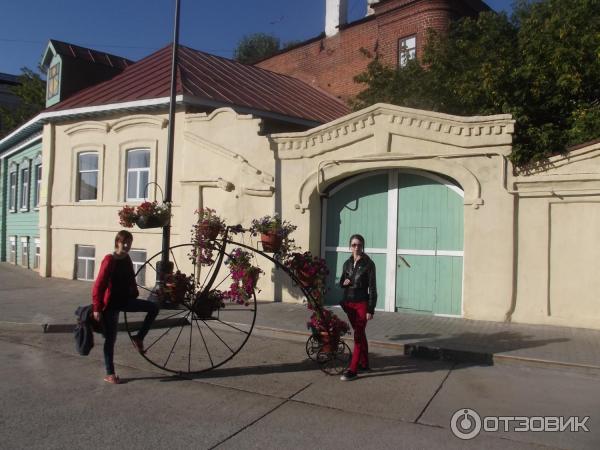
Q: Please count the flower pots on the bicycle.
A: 7